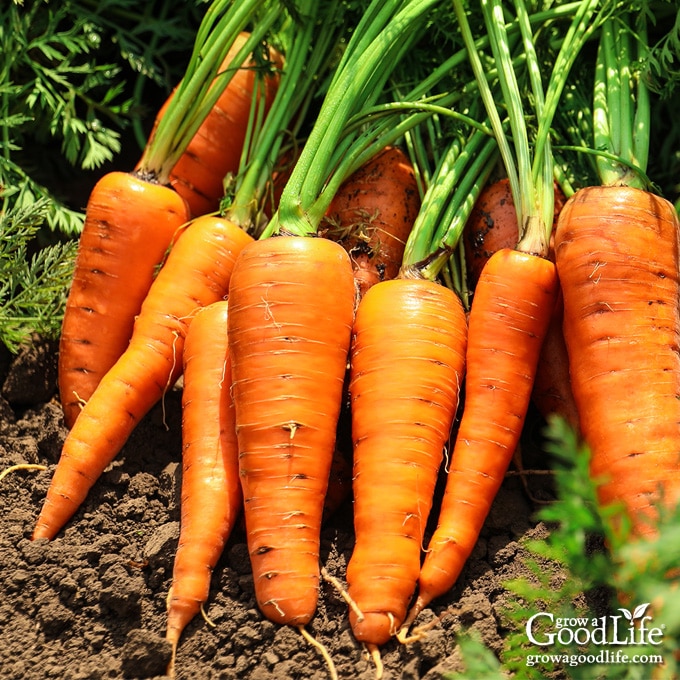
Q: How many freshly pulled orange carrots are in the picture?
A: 10